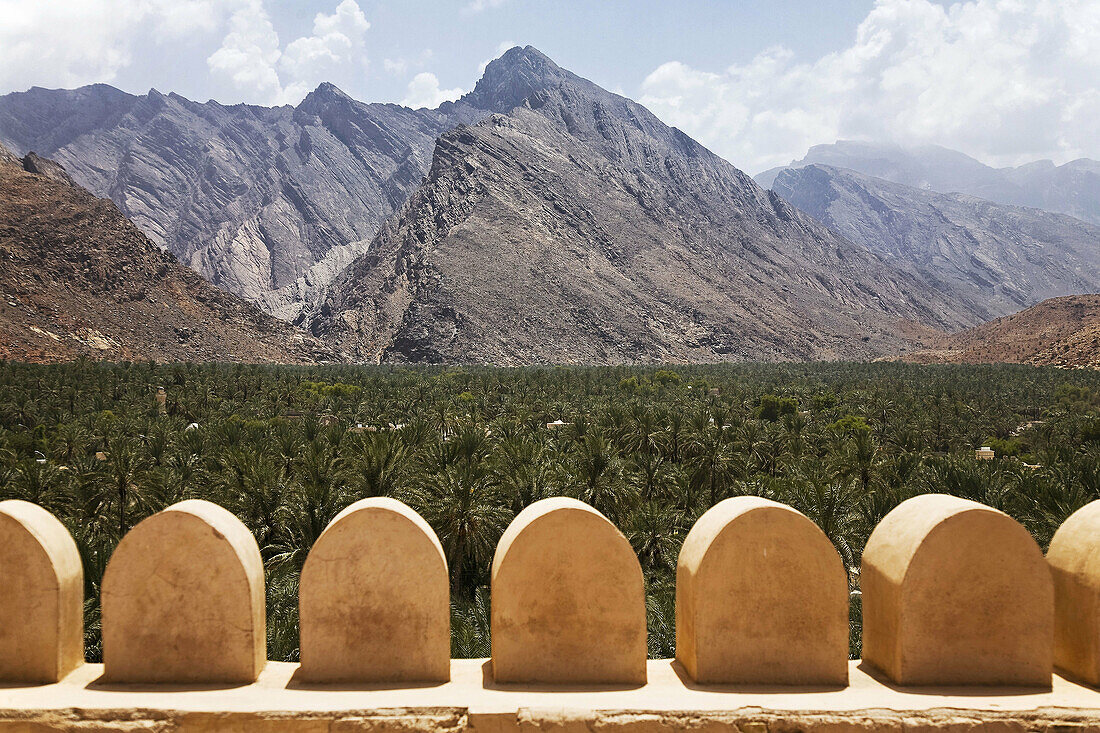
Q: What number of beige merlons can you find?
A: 7